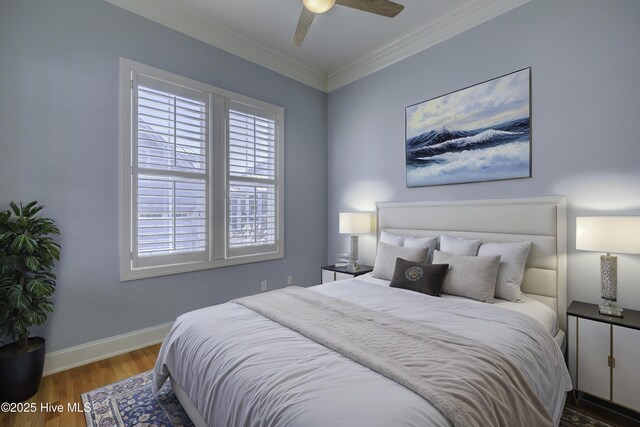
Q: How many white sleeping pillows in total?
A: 4